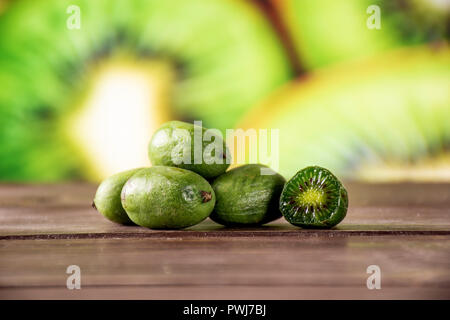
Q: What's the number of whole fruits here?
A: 4